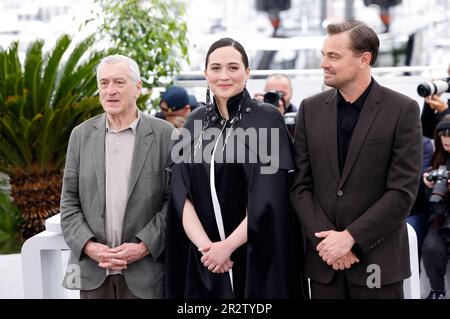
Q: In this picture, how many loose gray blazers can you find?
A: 1